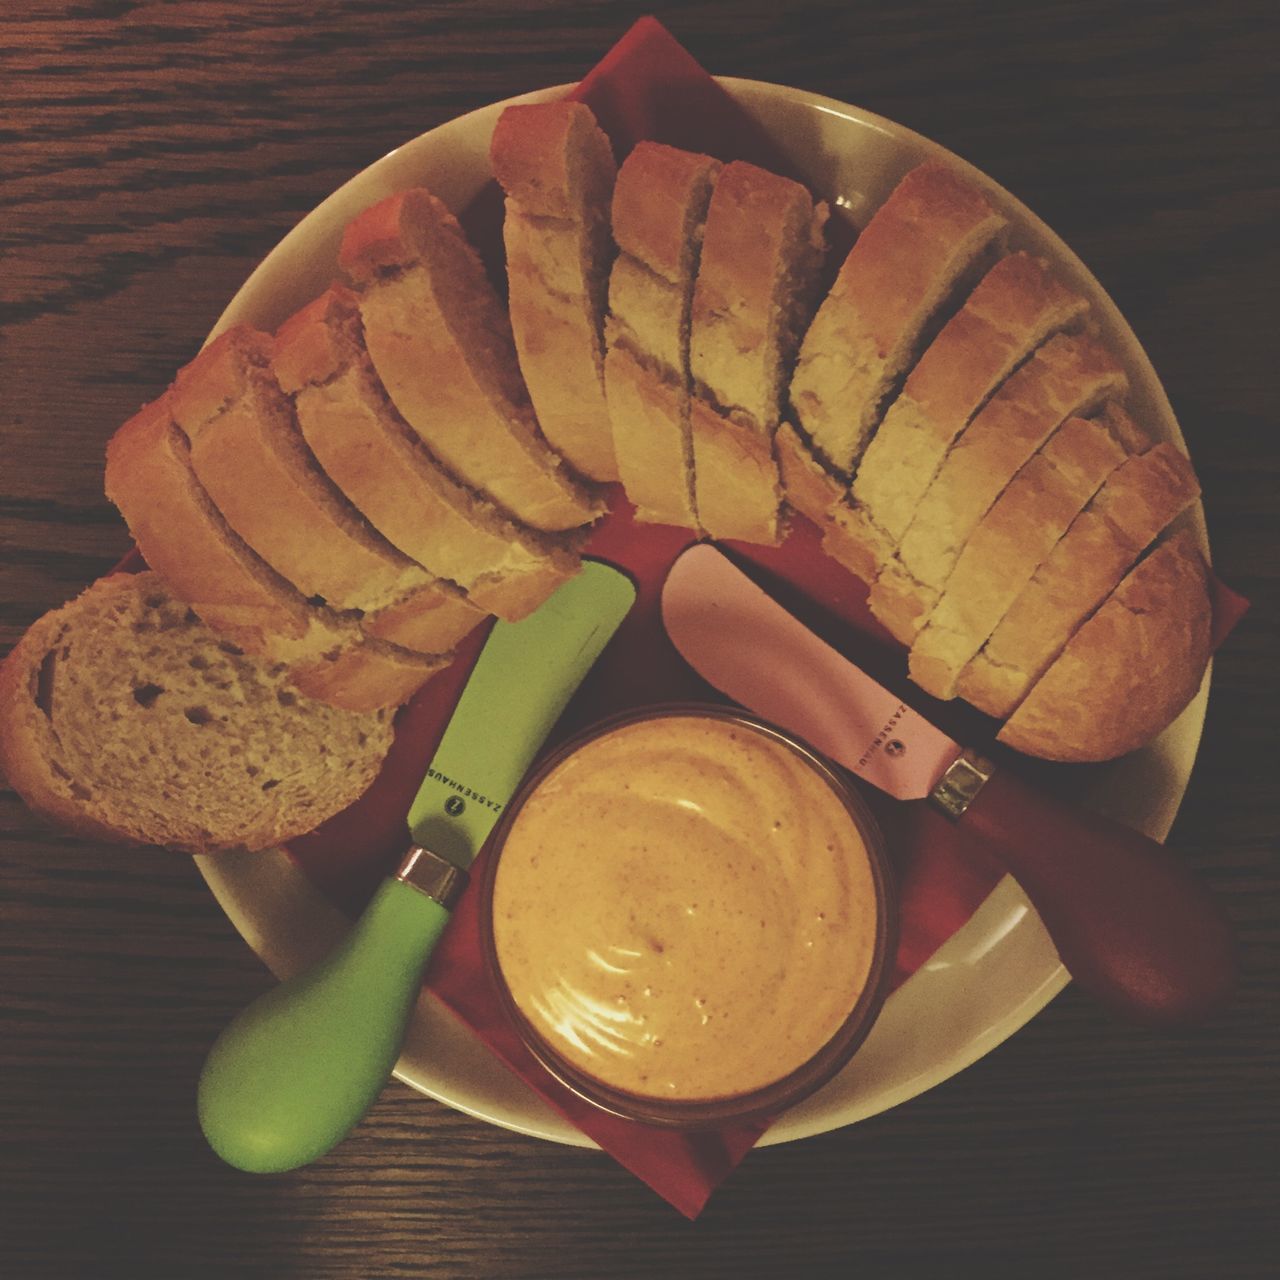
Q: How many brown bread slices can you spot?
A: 14